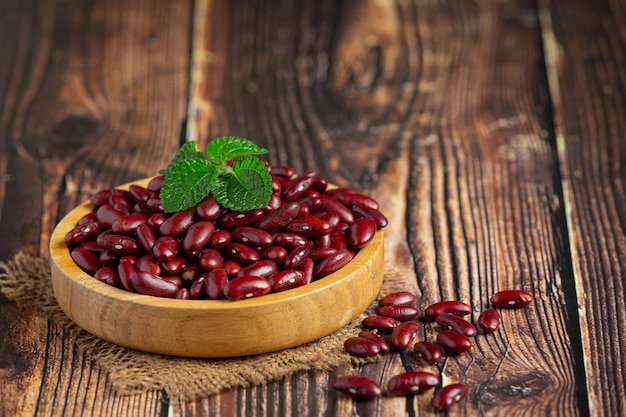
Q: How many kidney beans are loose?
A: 15